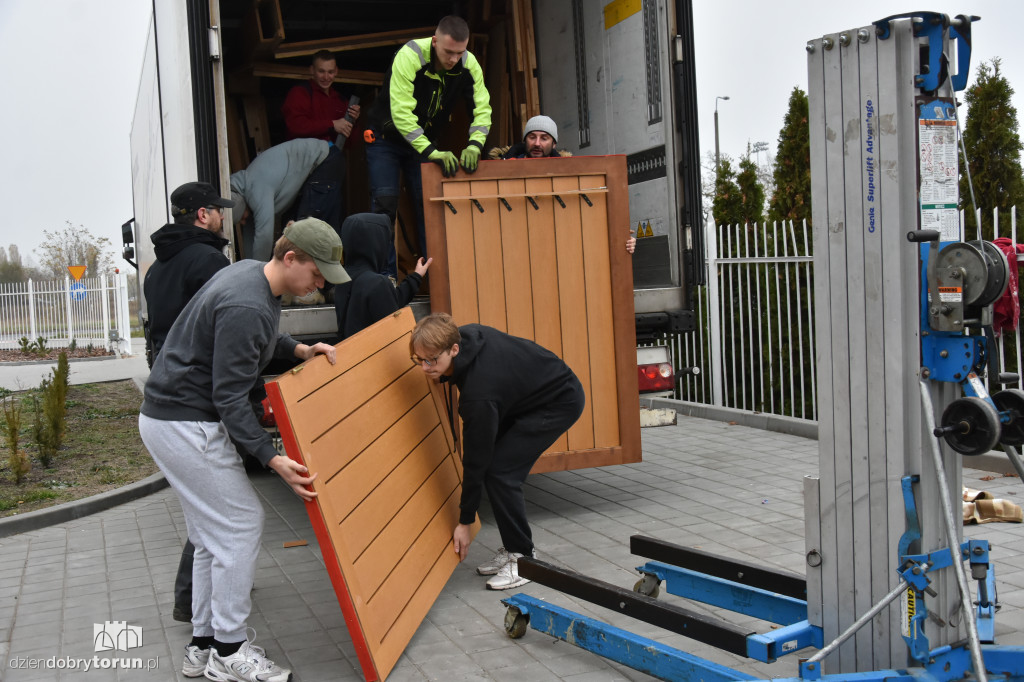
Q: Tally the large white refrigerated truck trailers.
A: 1